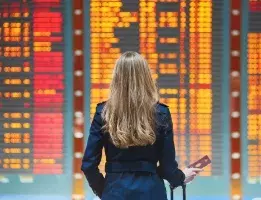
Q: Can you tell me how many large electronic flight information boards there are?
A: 3